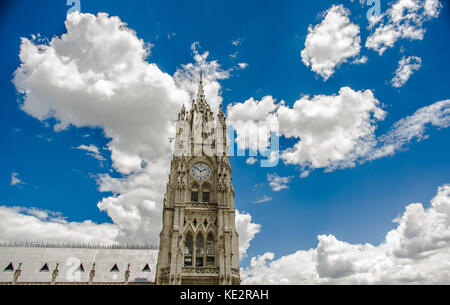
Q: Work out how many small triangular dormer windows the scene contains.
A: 5